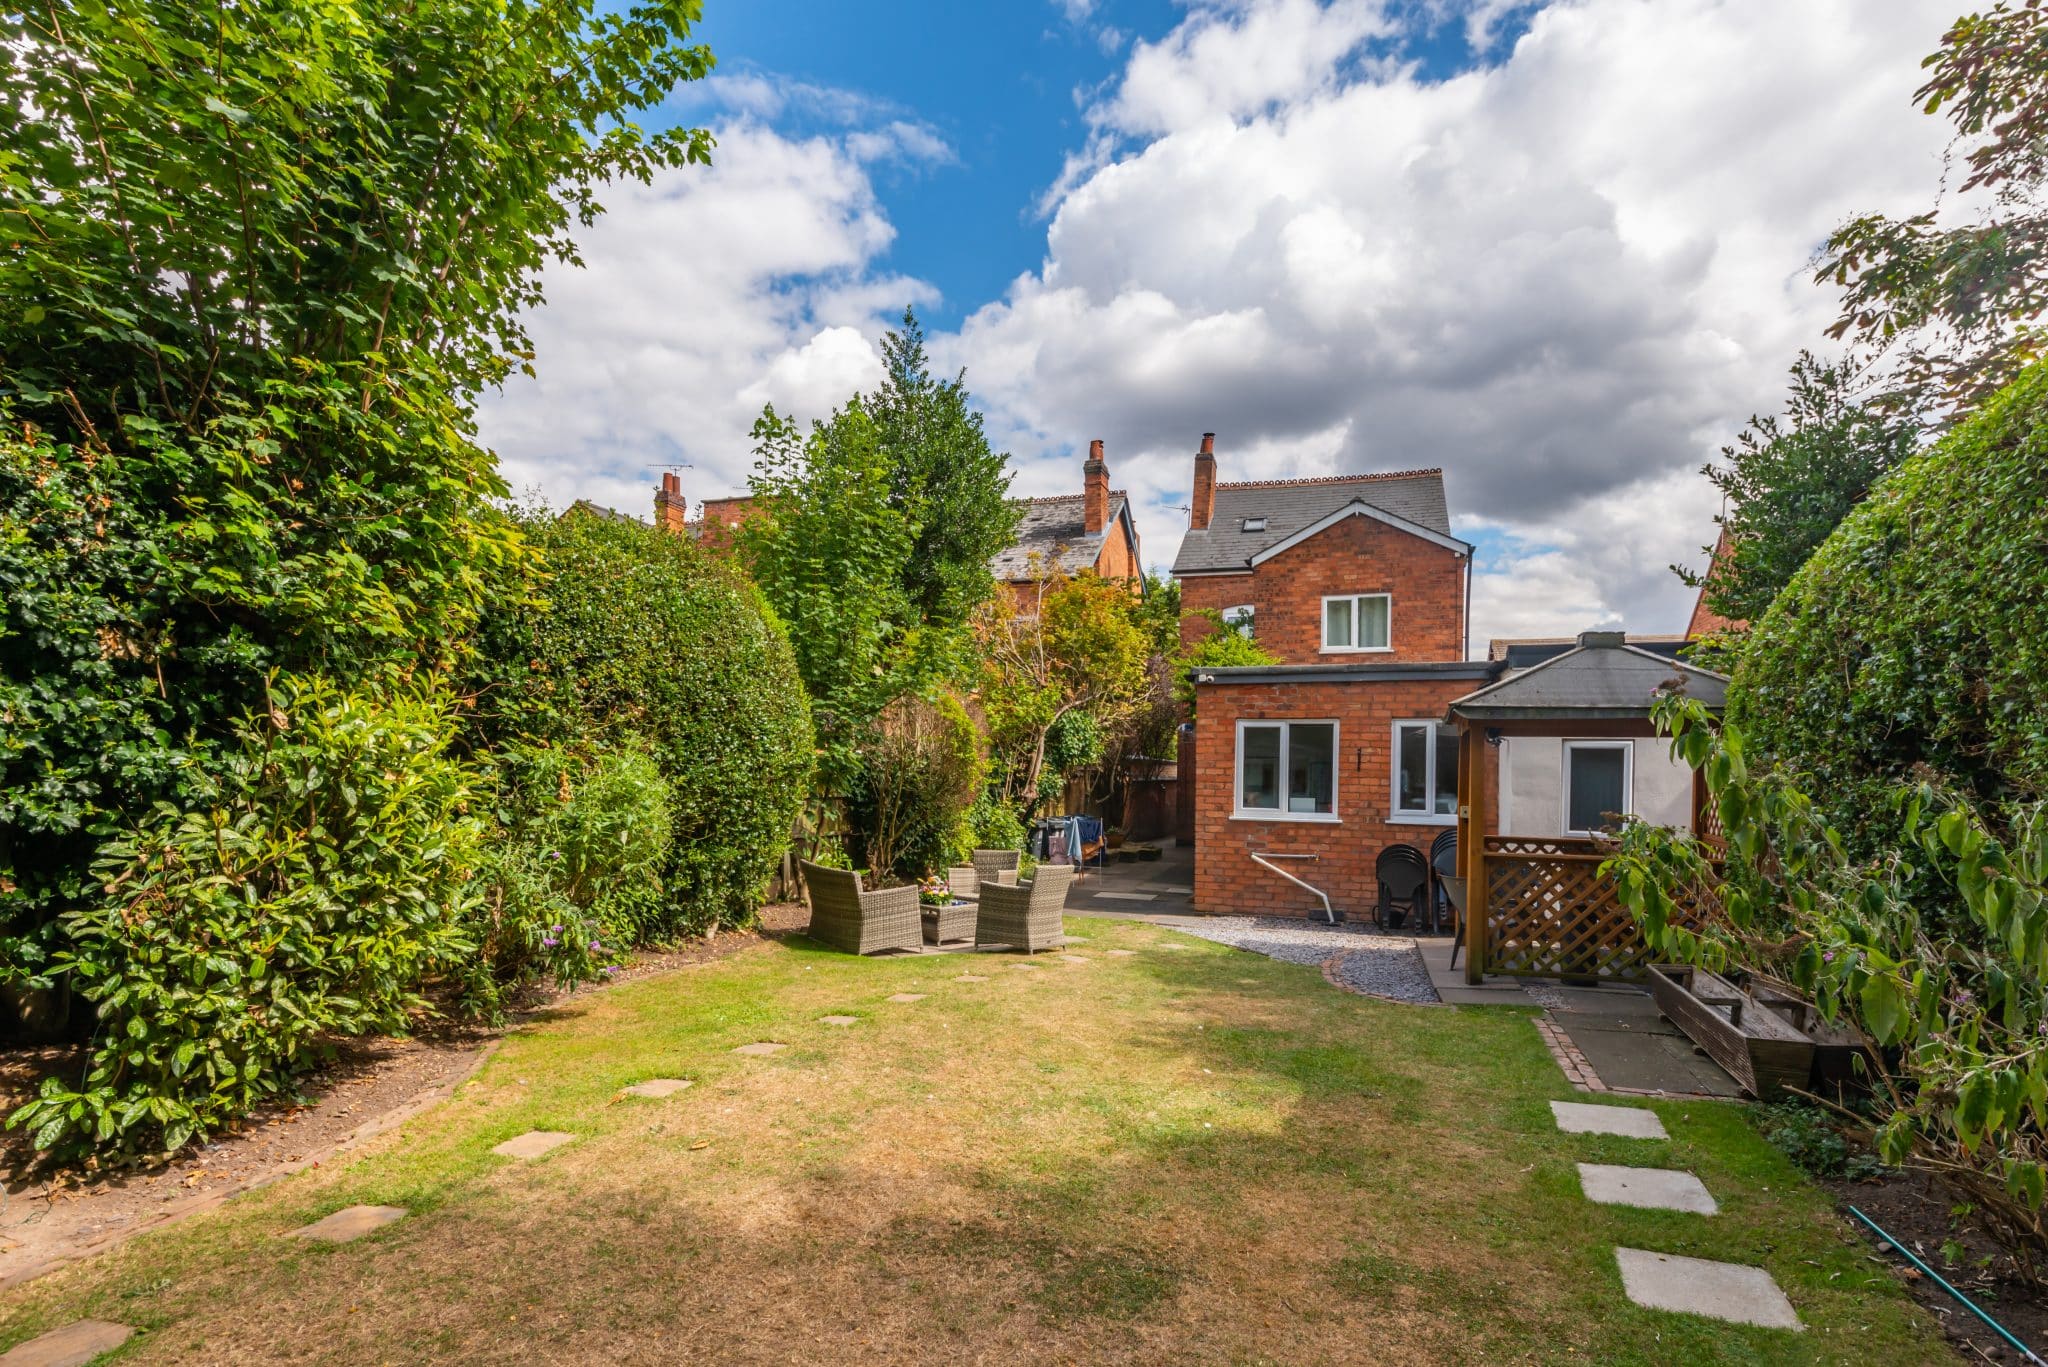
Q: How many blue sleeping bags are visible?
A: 0